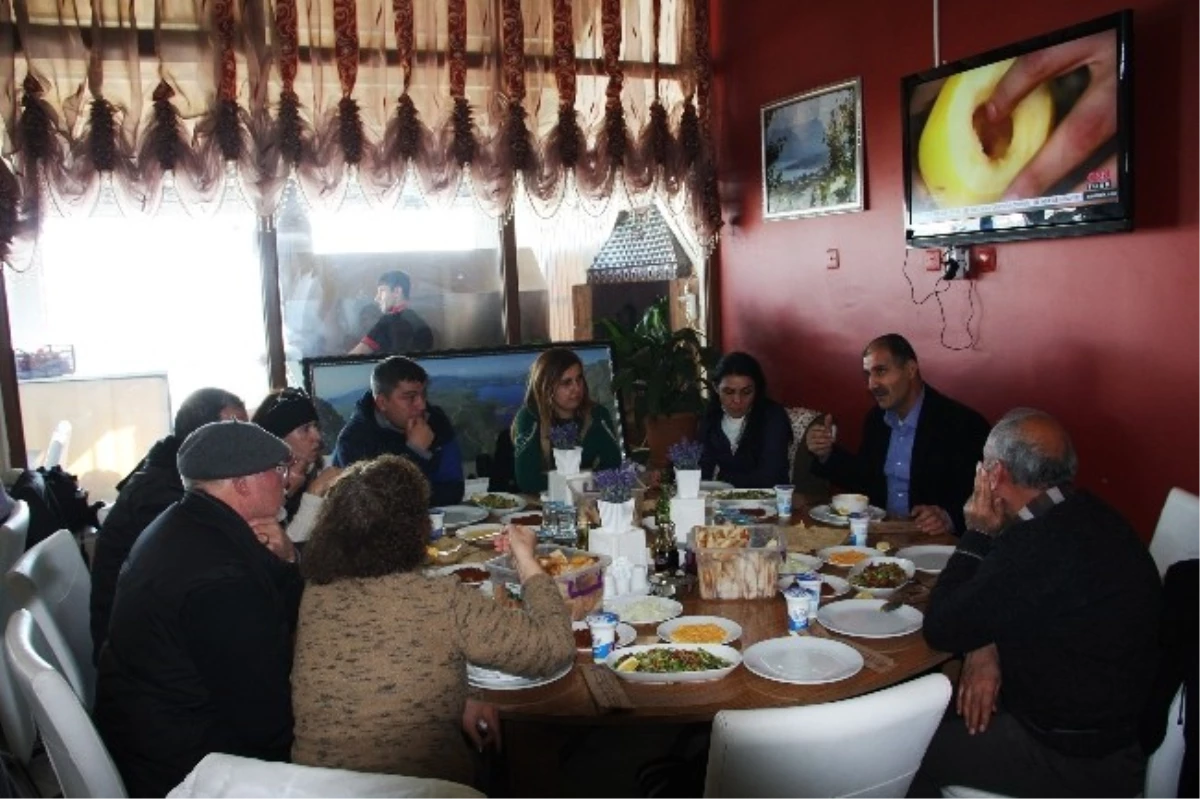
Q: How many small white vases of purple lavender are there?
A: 3